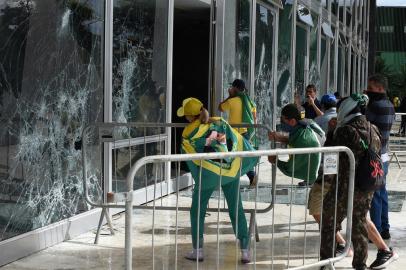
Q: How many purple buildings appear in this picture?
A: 0